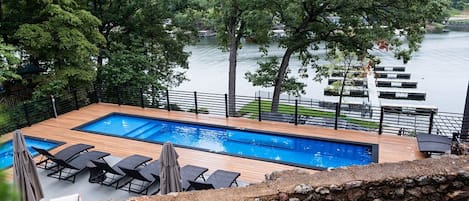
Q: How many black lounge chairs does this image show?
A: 6